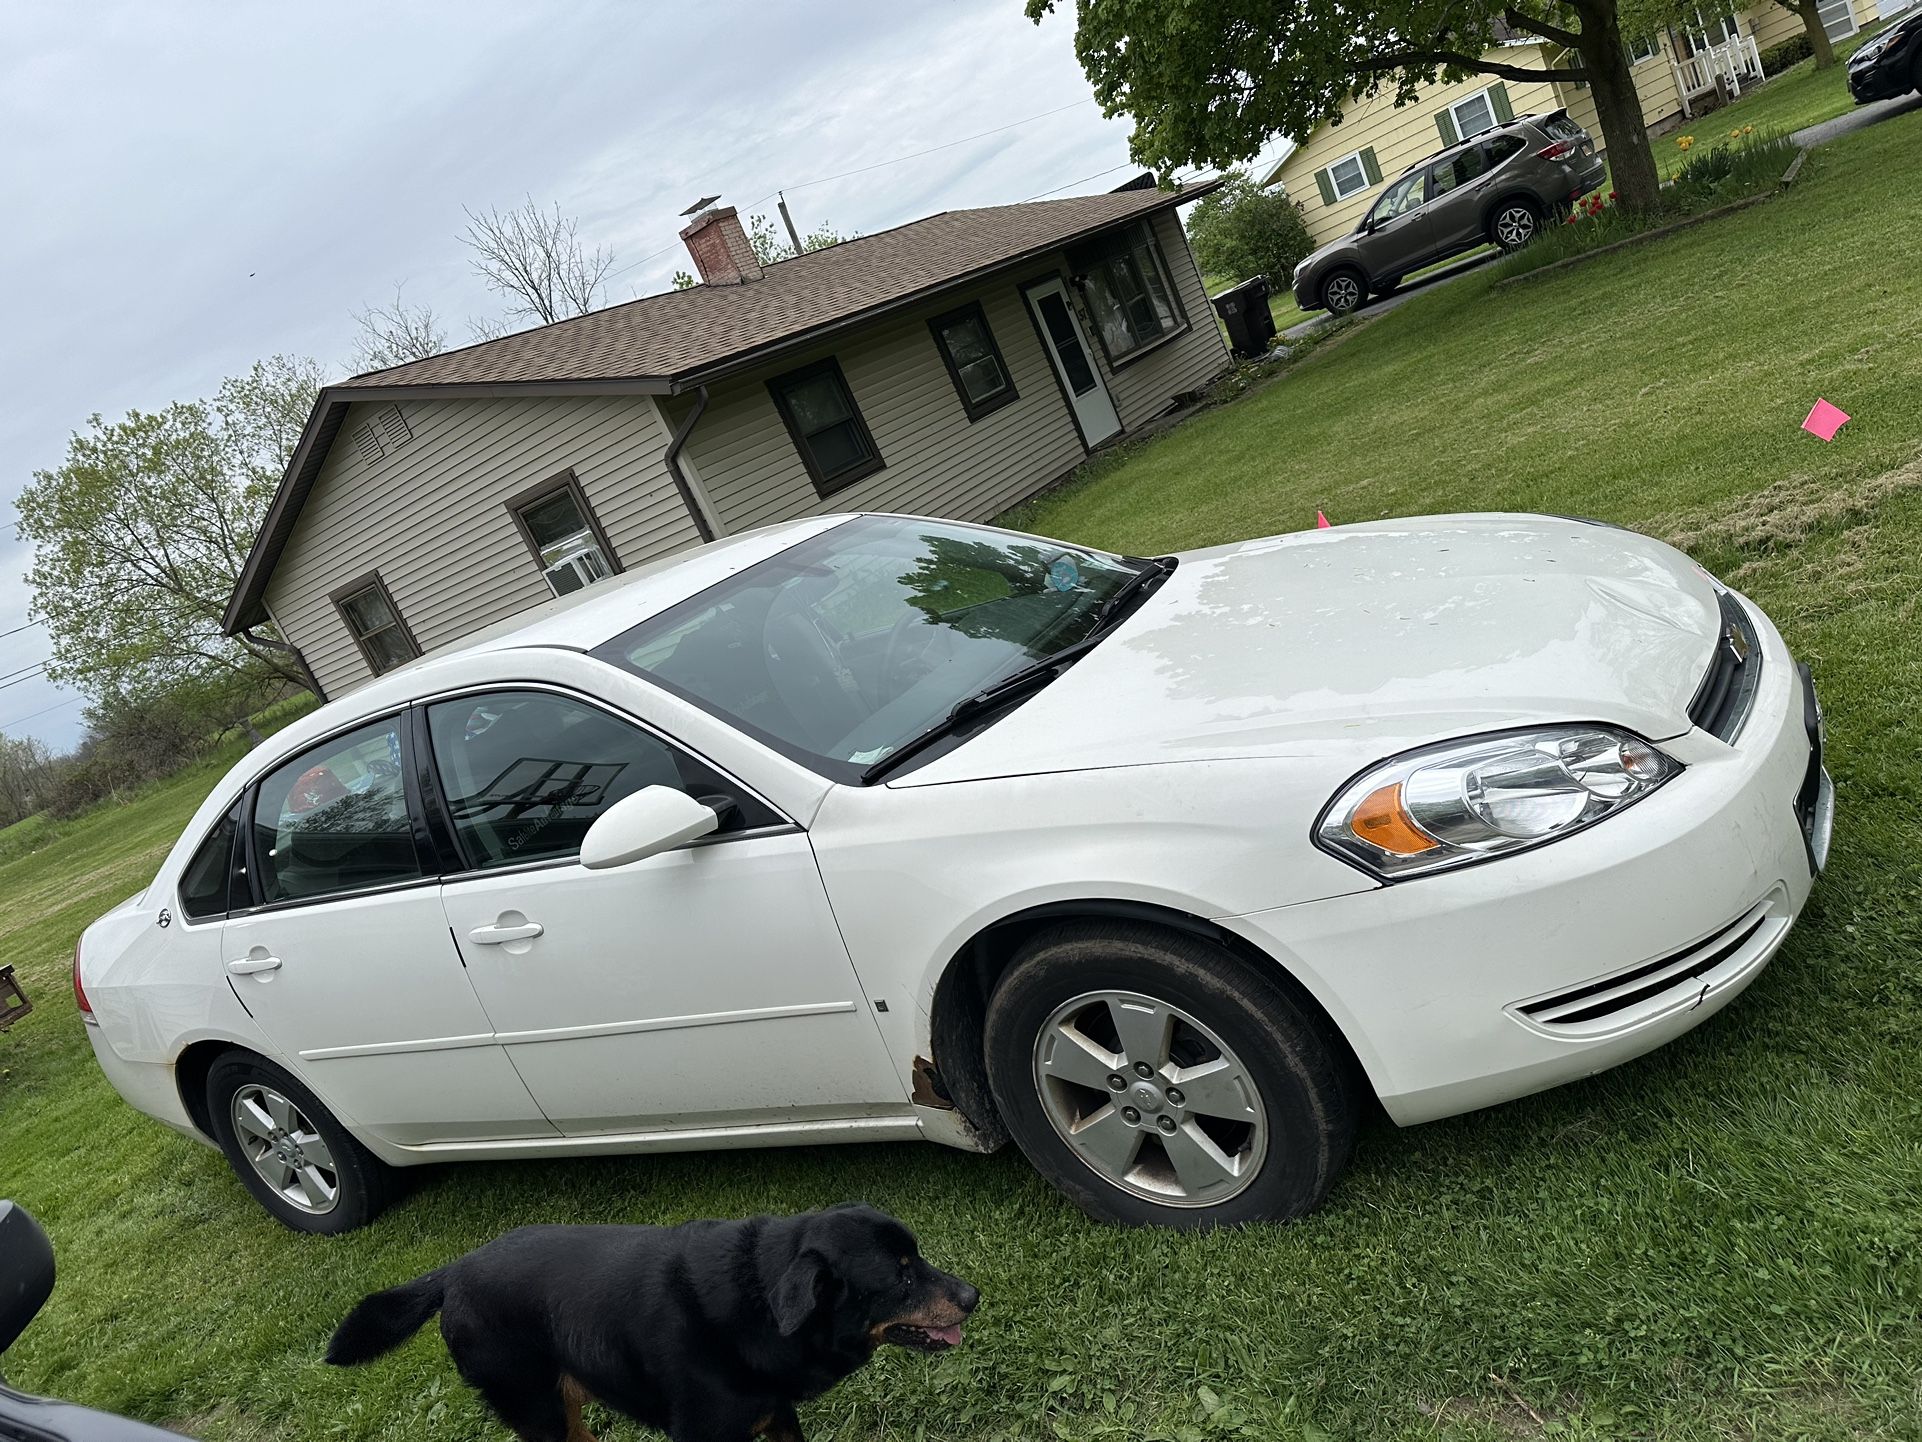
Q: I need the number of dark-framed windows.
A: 5